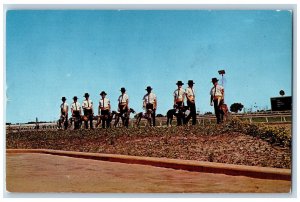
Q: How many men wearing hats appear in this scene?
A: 9